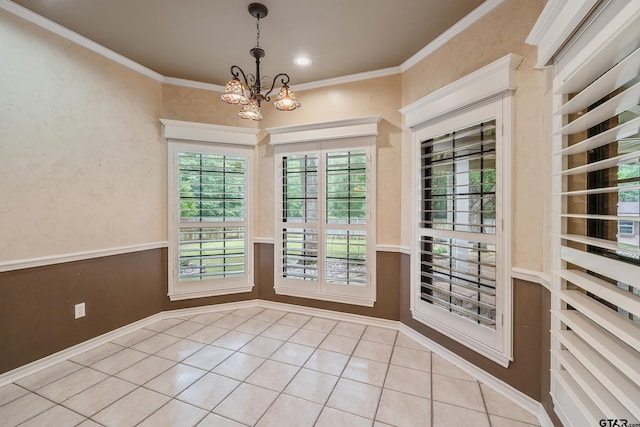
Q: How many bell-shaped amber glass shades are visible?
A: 3